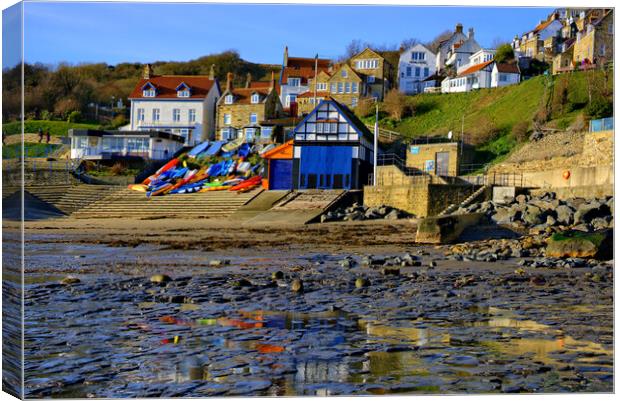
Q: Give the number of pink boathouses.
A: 0